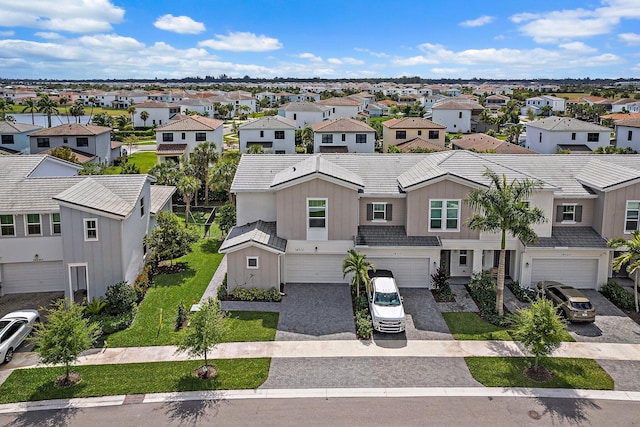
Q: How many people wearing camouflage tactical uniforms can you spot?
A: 0